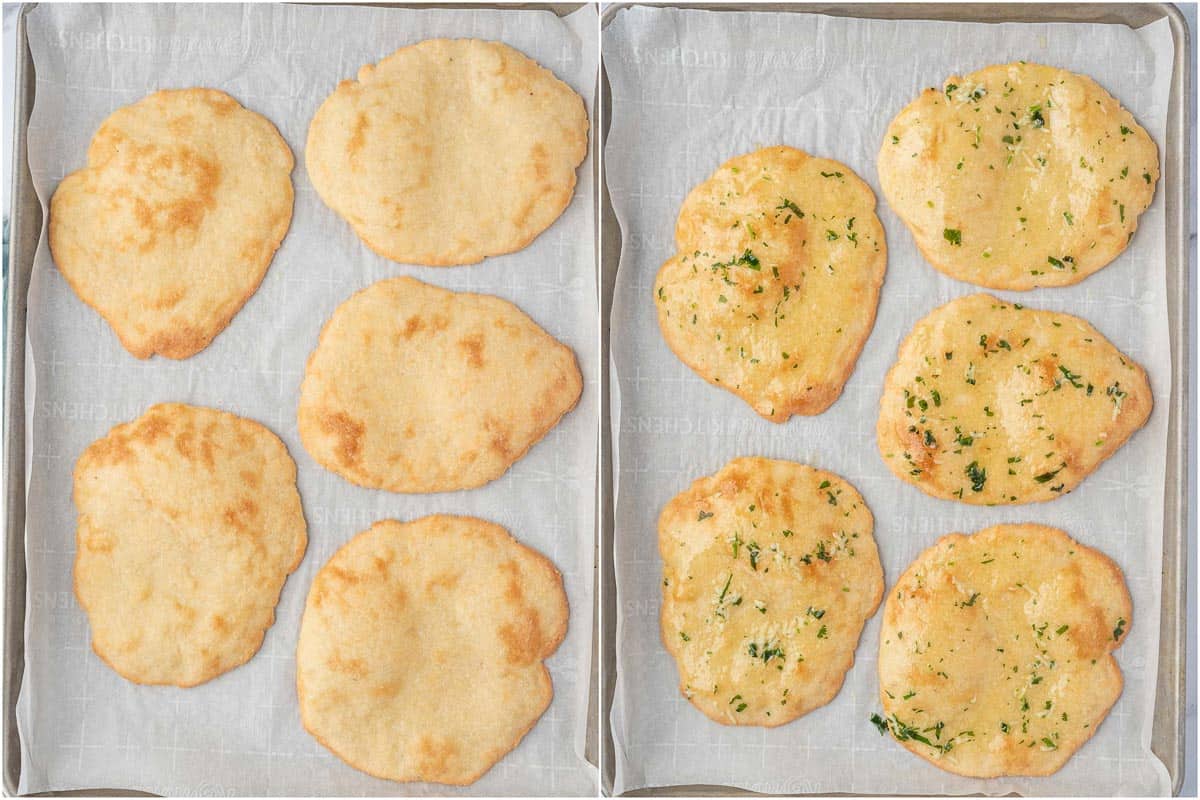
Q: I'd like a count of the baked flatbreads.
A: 10